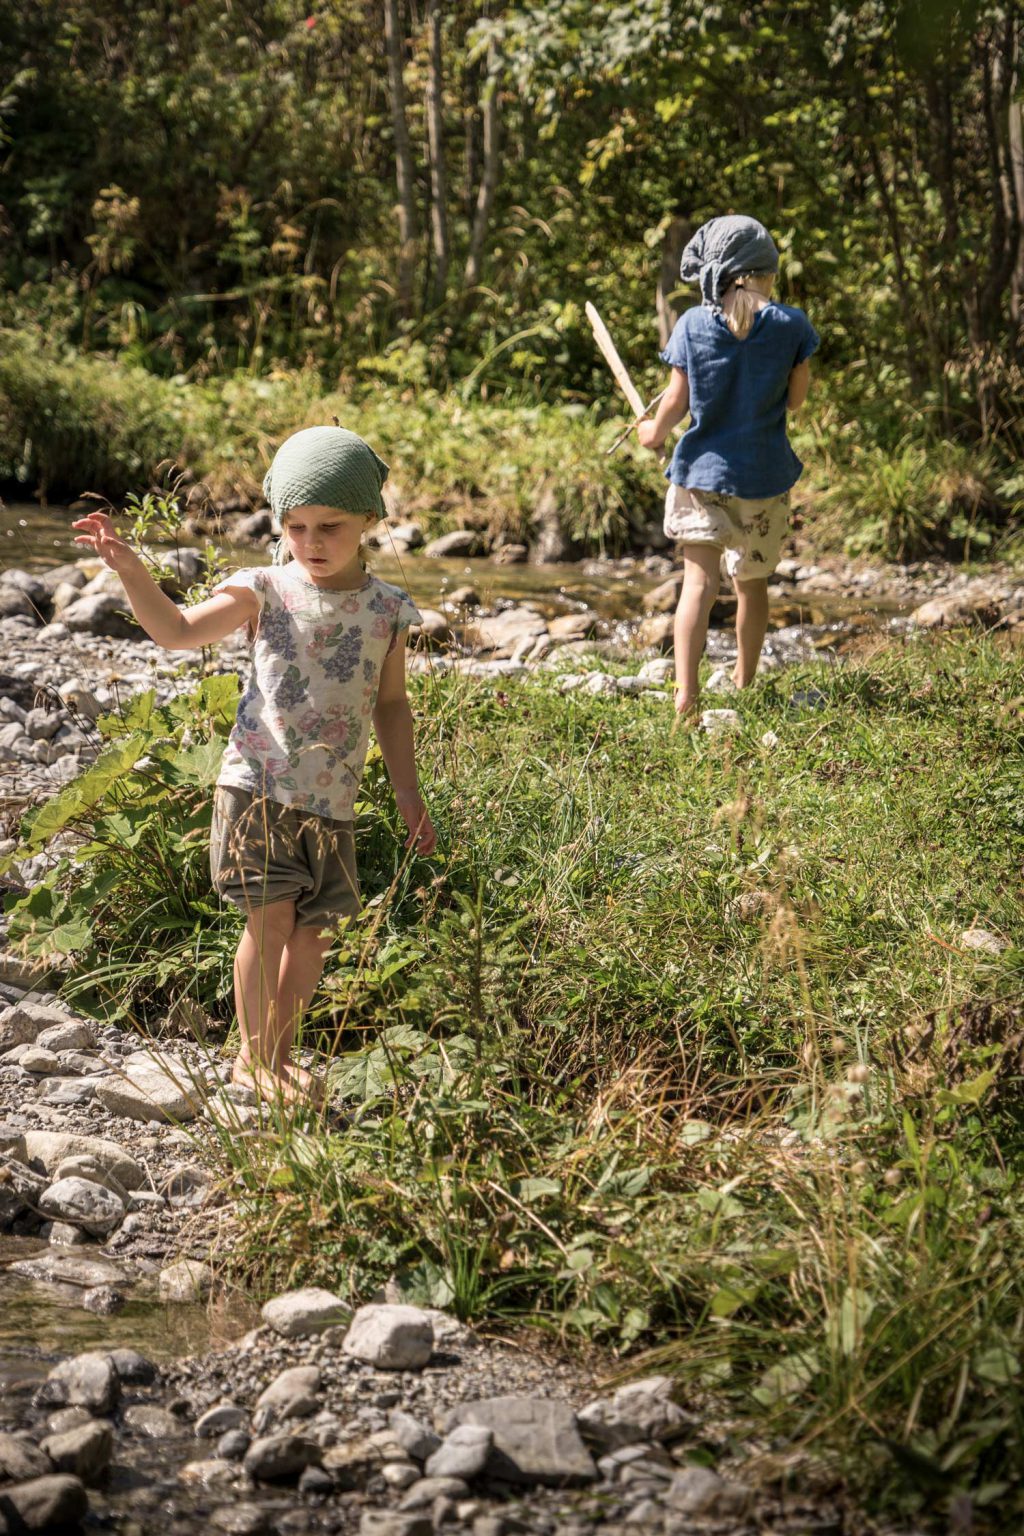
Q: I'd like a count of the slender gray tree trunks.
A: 3